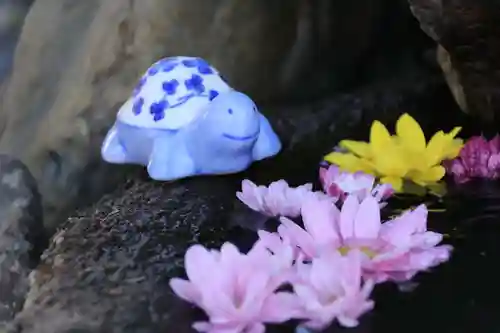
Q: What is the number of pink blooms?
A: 6